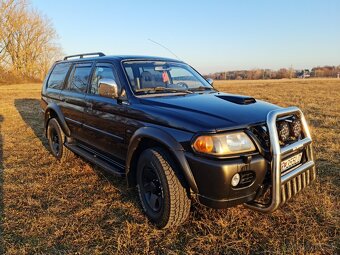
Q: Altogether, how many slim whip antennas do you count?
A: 1